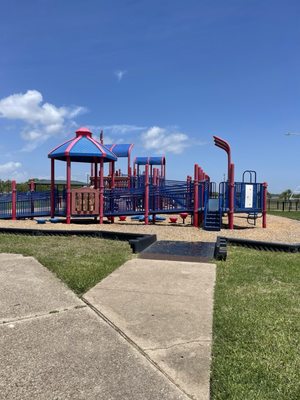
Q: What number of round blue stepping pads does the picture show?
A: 2